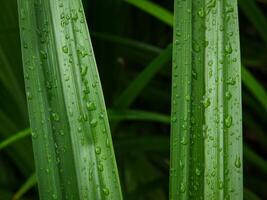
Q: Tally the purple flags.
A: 0